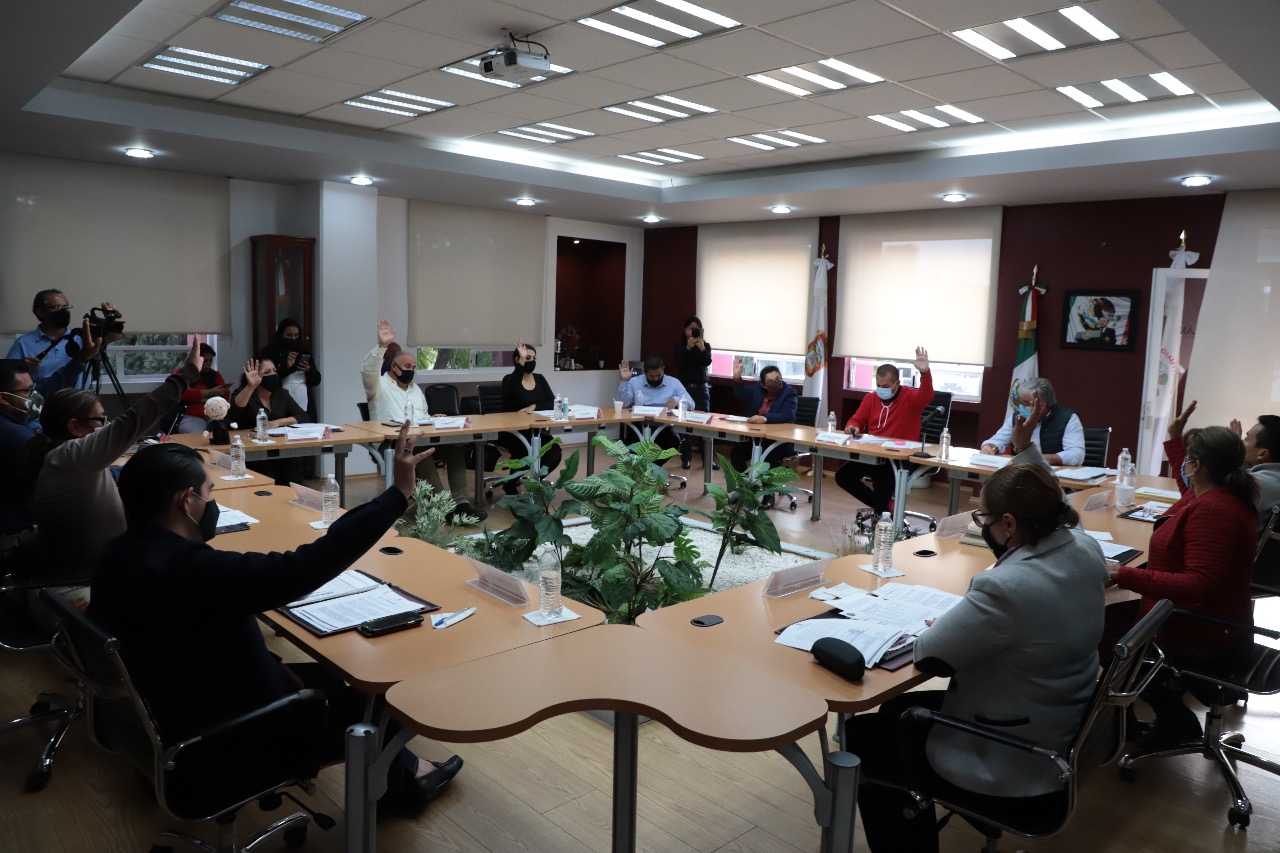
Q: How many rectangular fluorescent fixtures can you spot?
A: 13